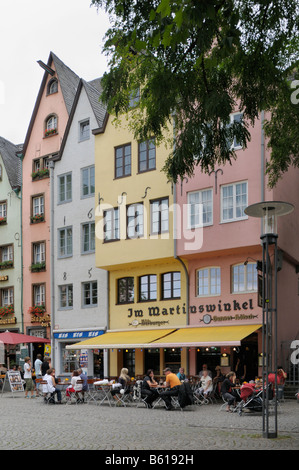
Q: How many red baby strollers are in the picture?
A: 1